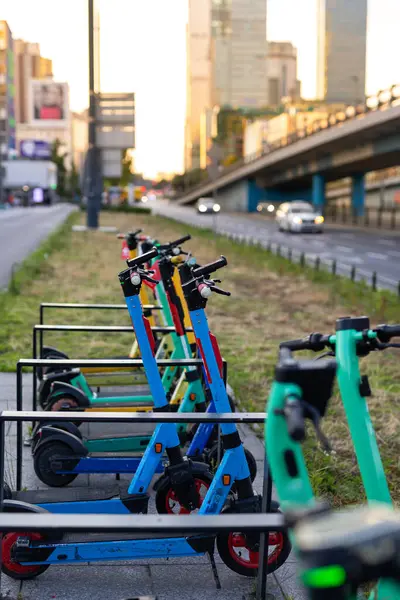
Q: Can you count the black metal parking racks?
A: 5